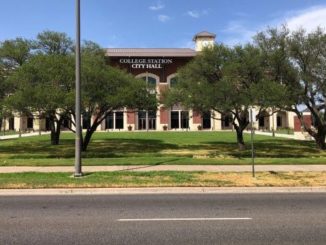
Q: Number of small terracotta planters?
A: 3